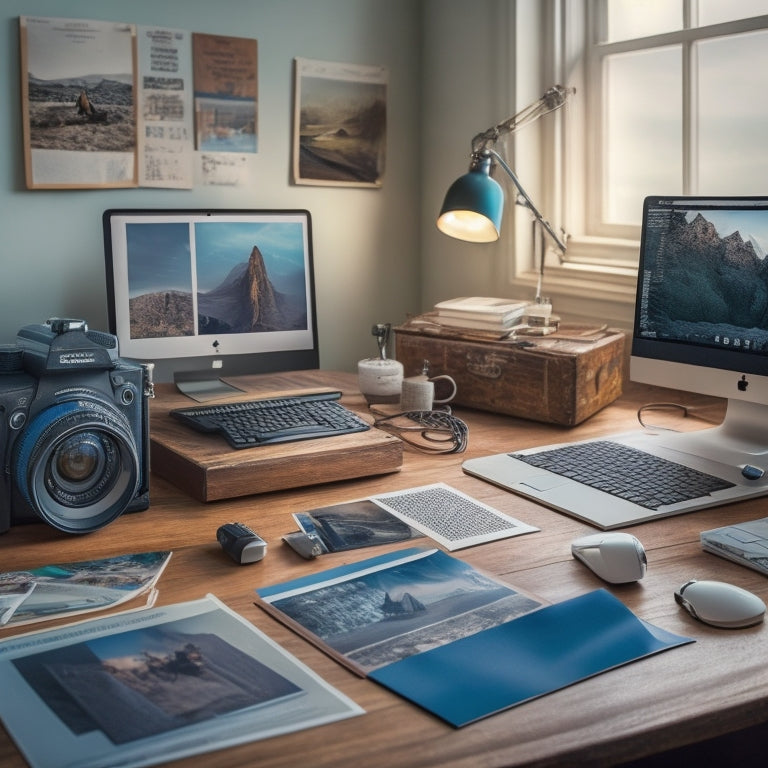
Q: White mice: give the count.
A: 2